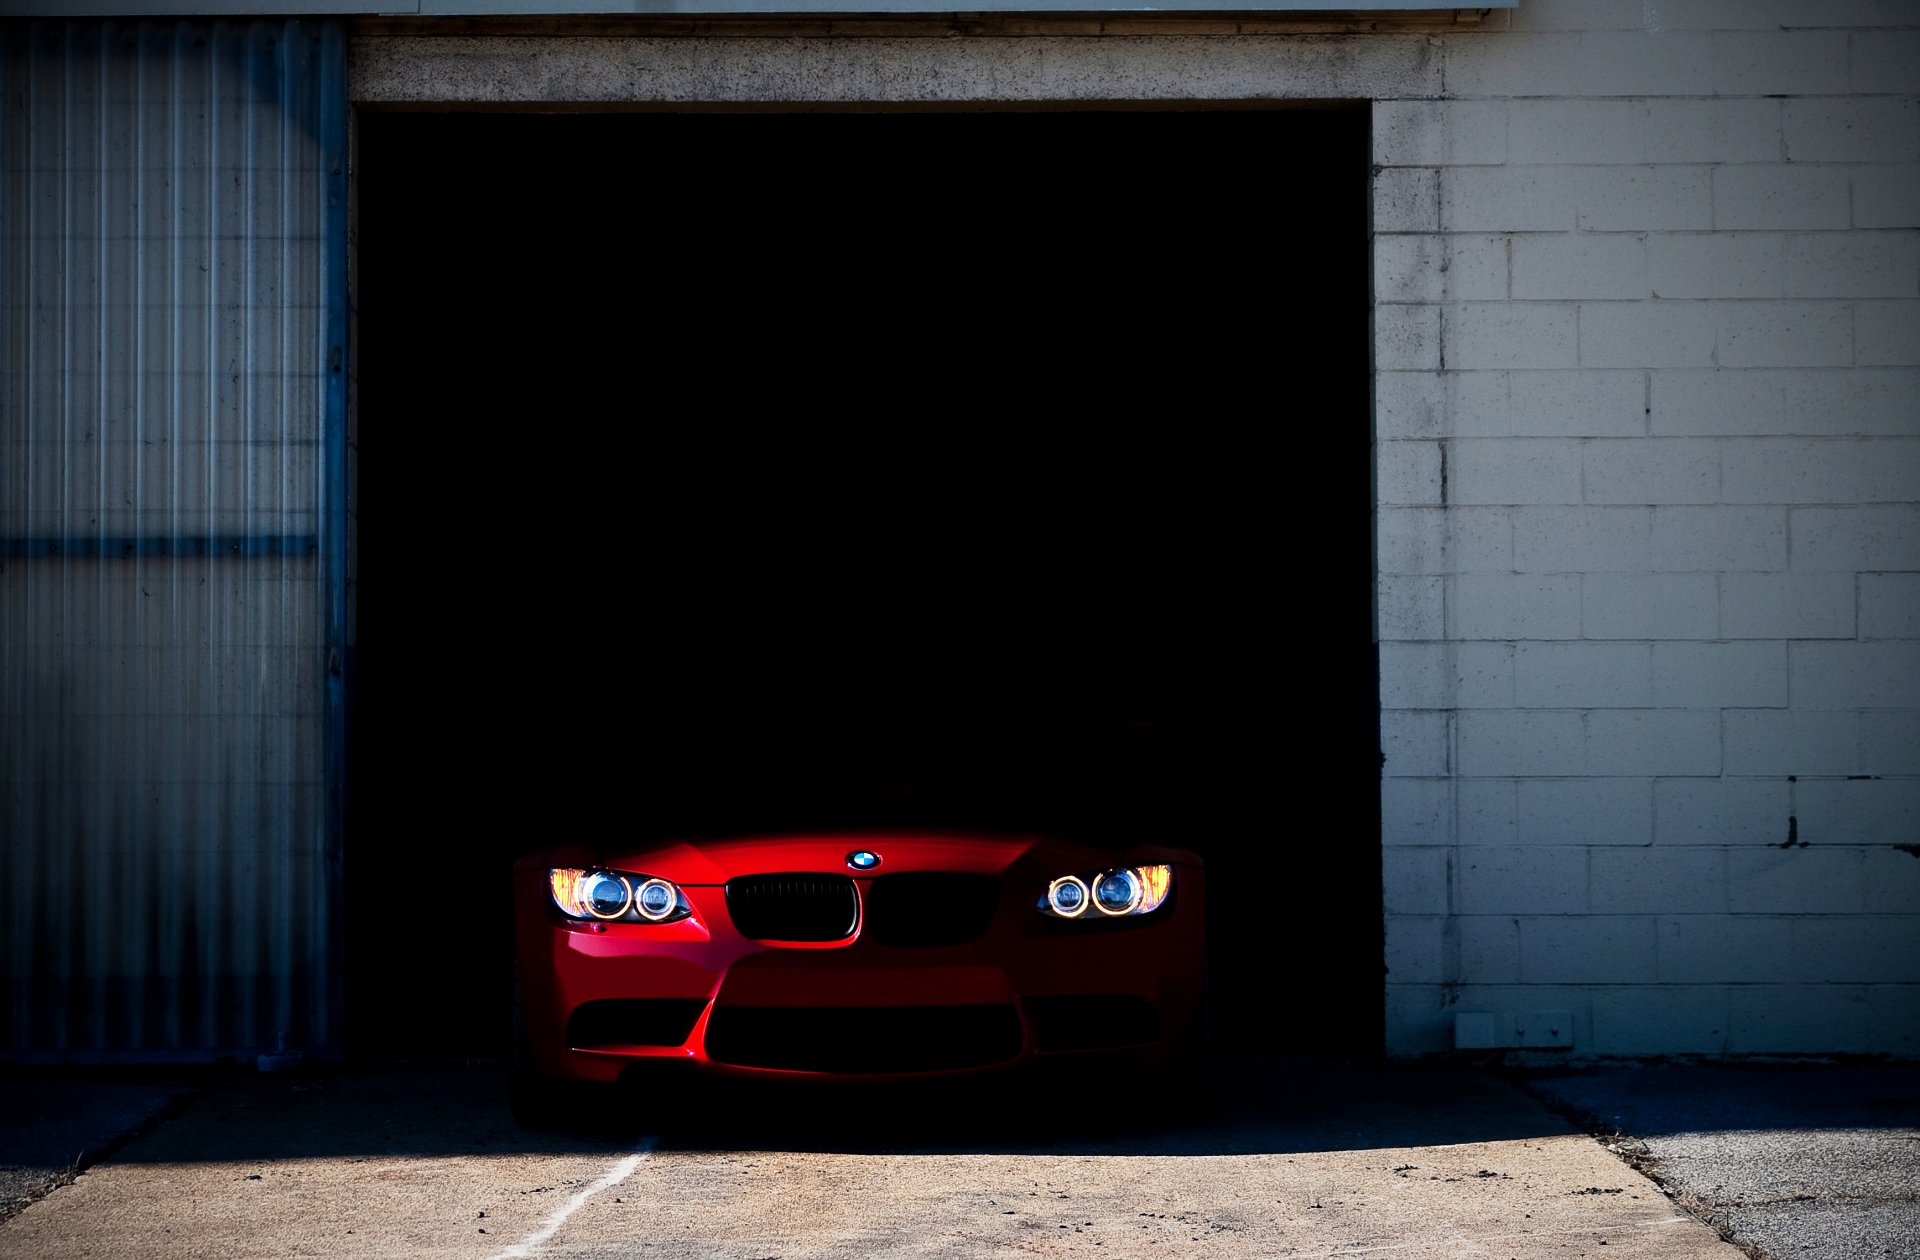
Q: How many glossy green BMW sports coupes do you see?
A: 0